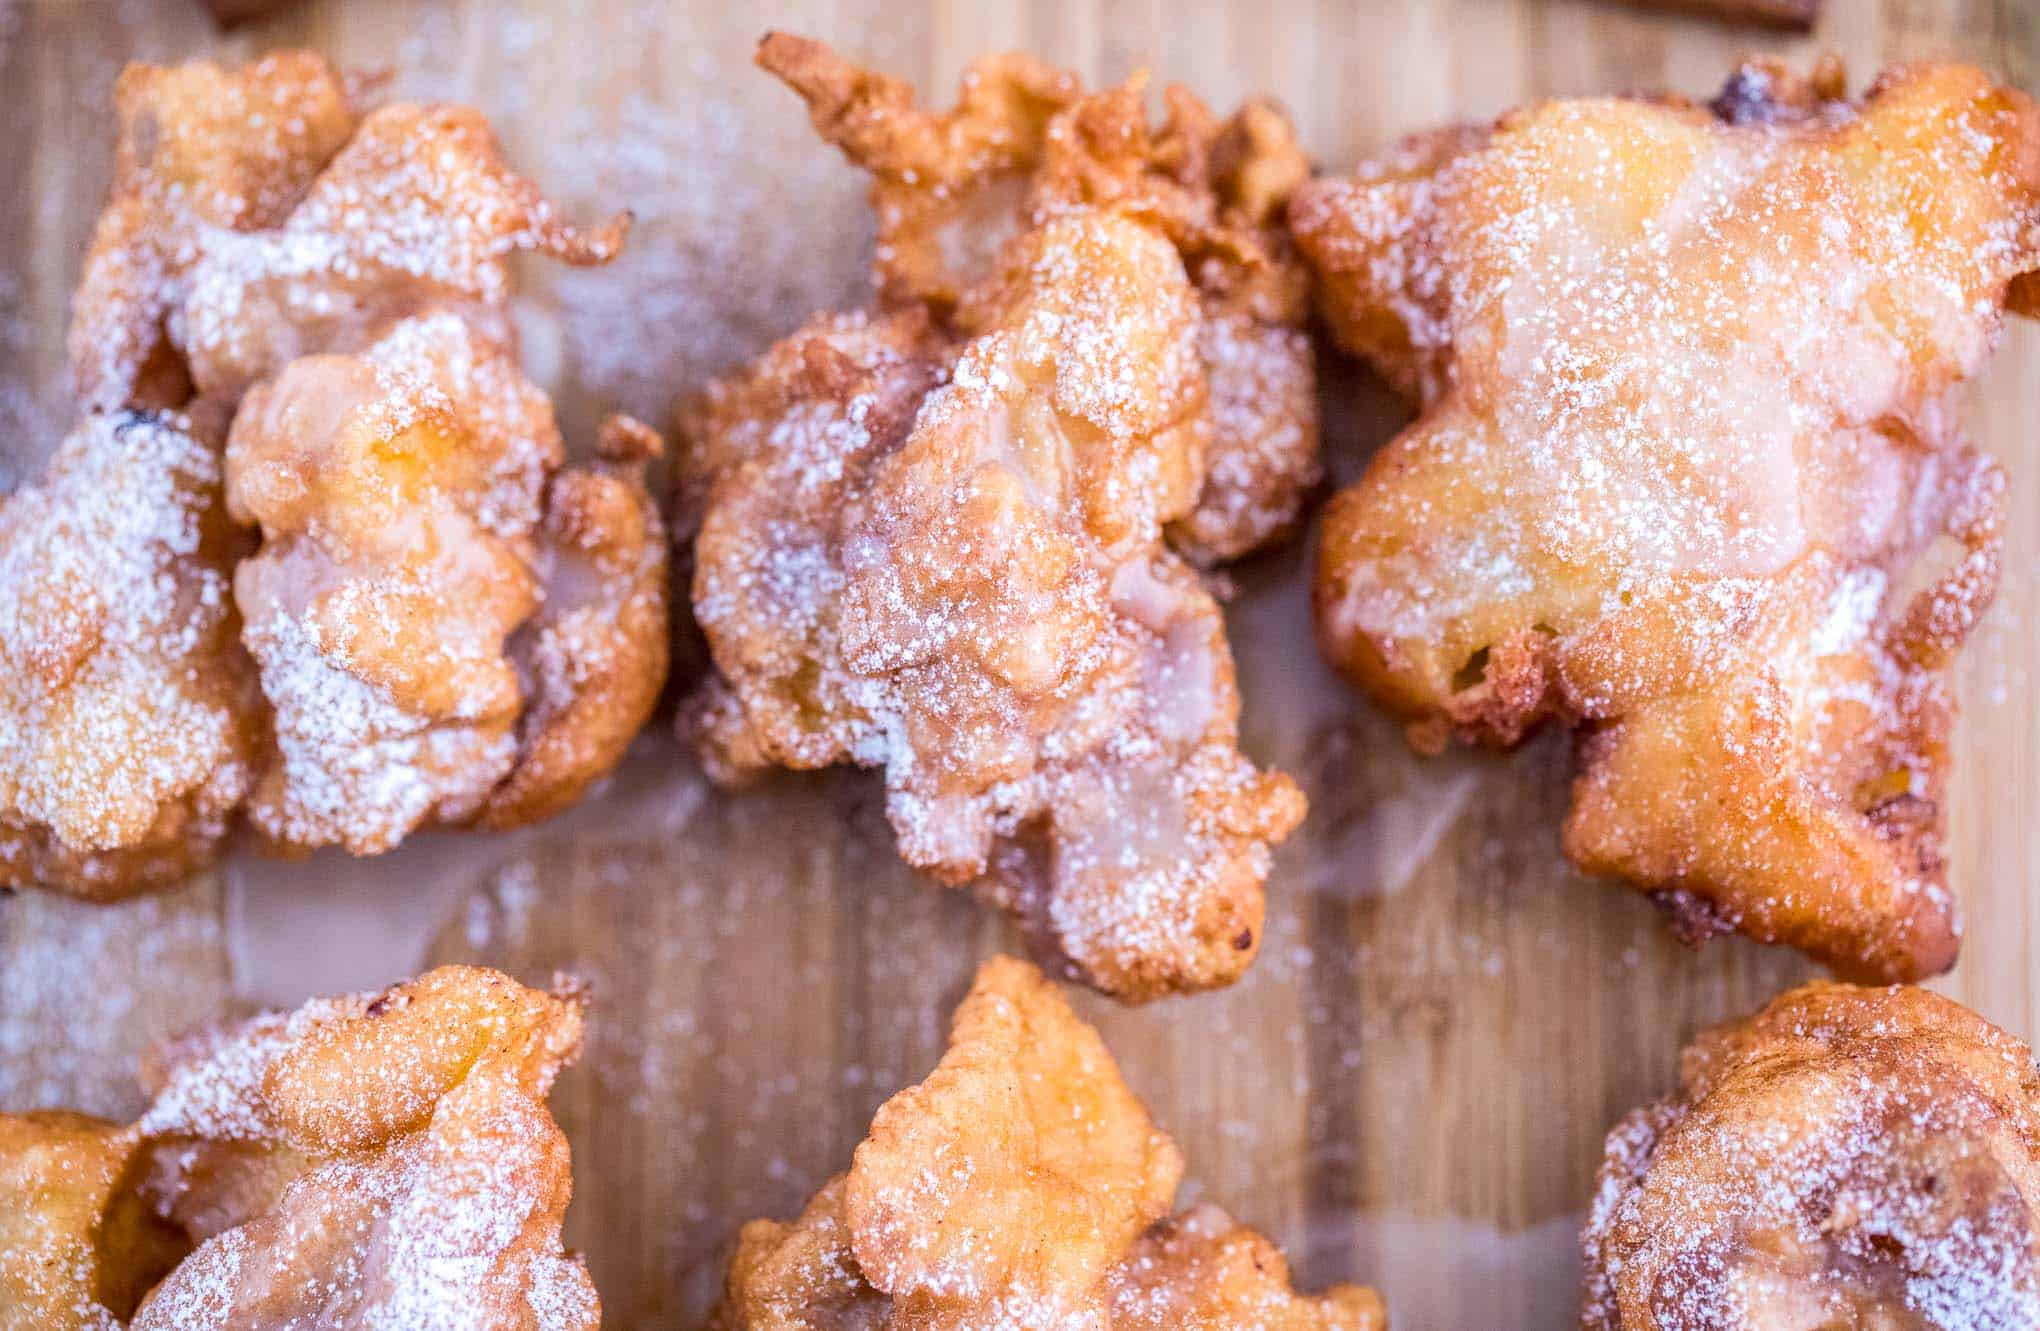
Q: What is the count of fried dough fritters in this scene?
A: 6